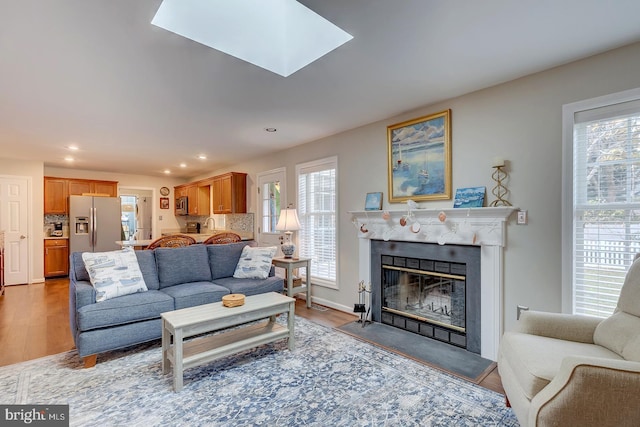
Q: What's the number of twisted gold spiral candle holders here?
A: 1